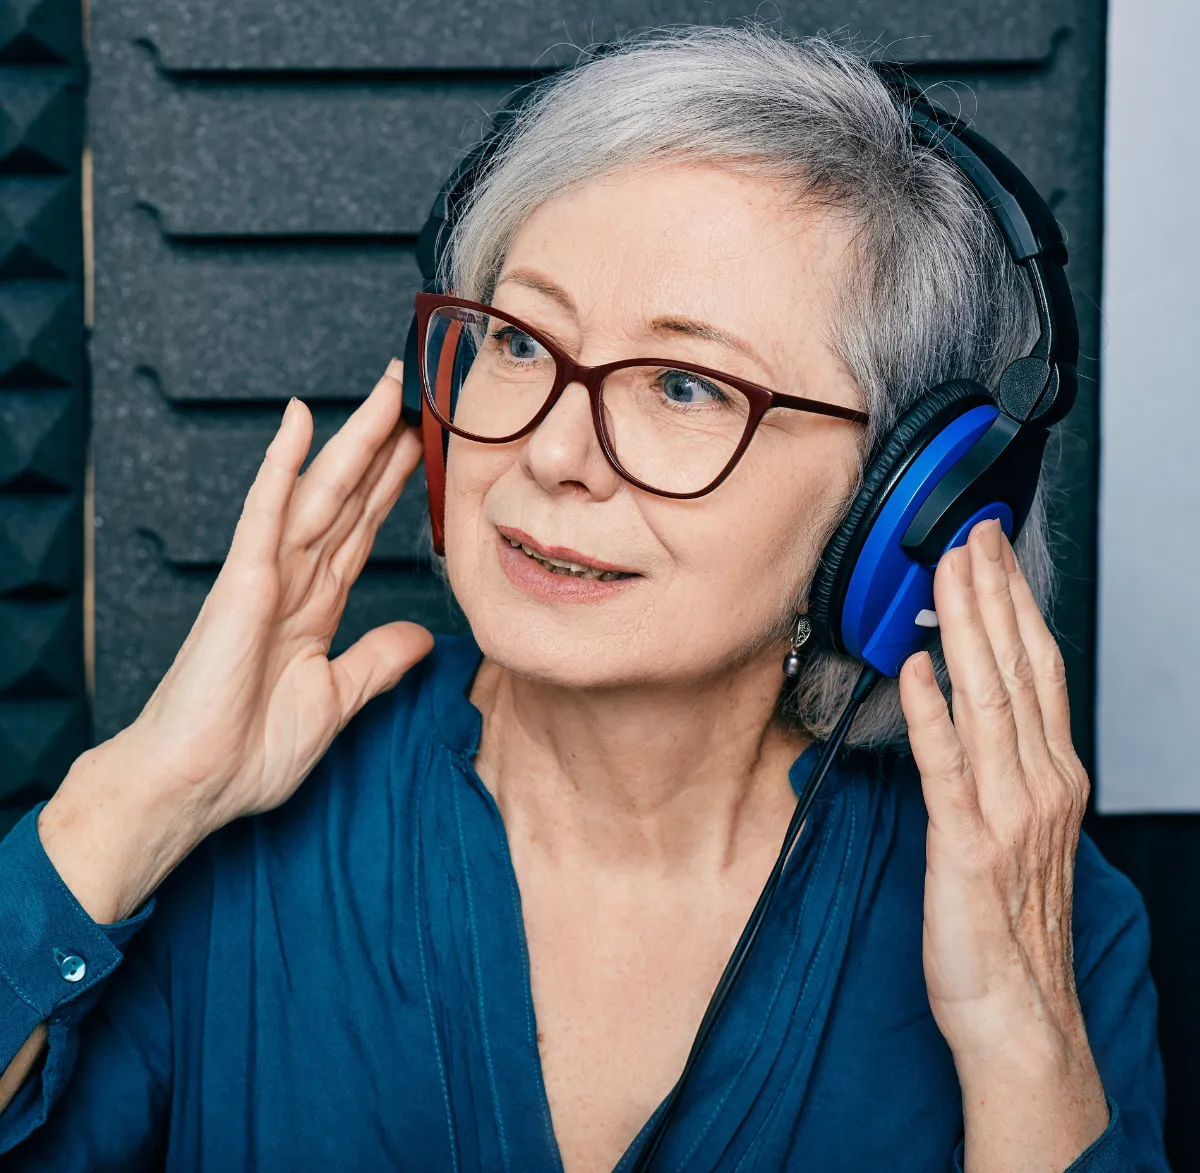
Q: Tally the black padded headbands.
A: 1